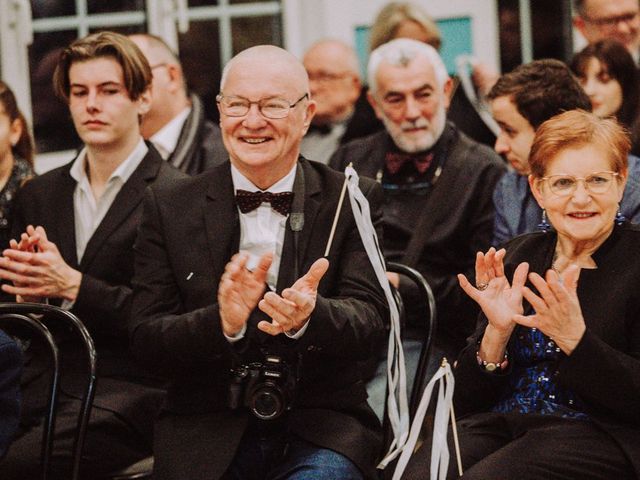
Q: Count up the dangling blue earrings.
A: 2